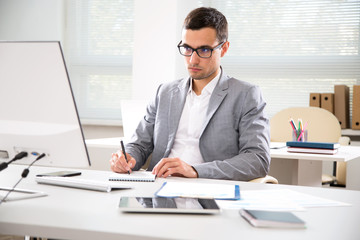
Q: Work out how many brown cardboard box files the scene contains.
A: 4